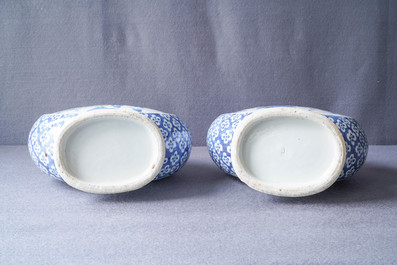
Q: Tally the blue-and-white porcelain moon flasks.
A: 2